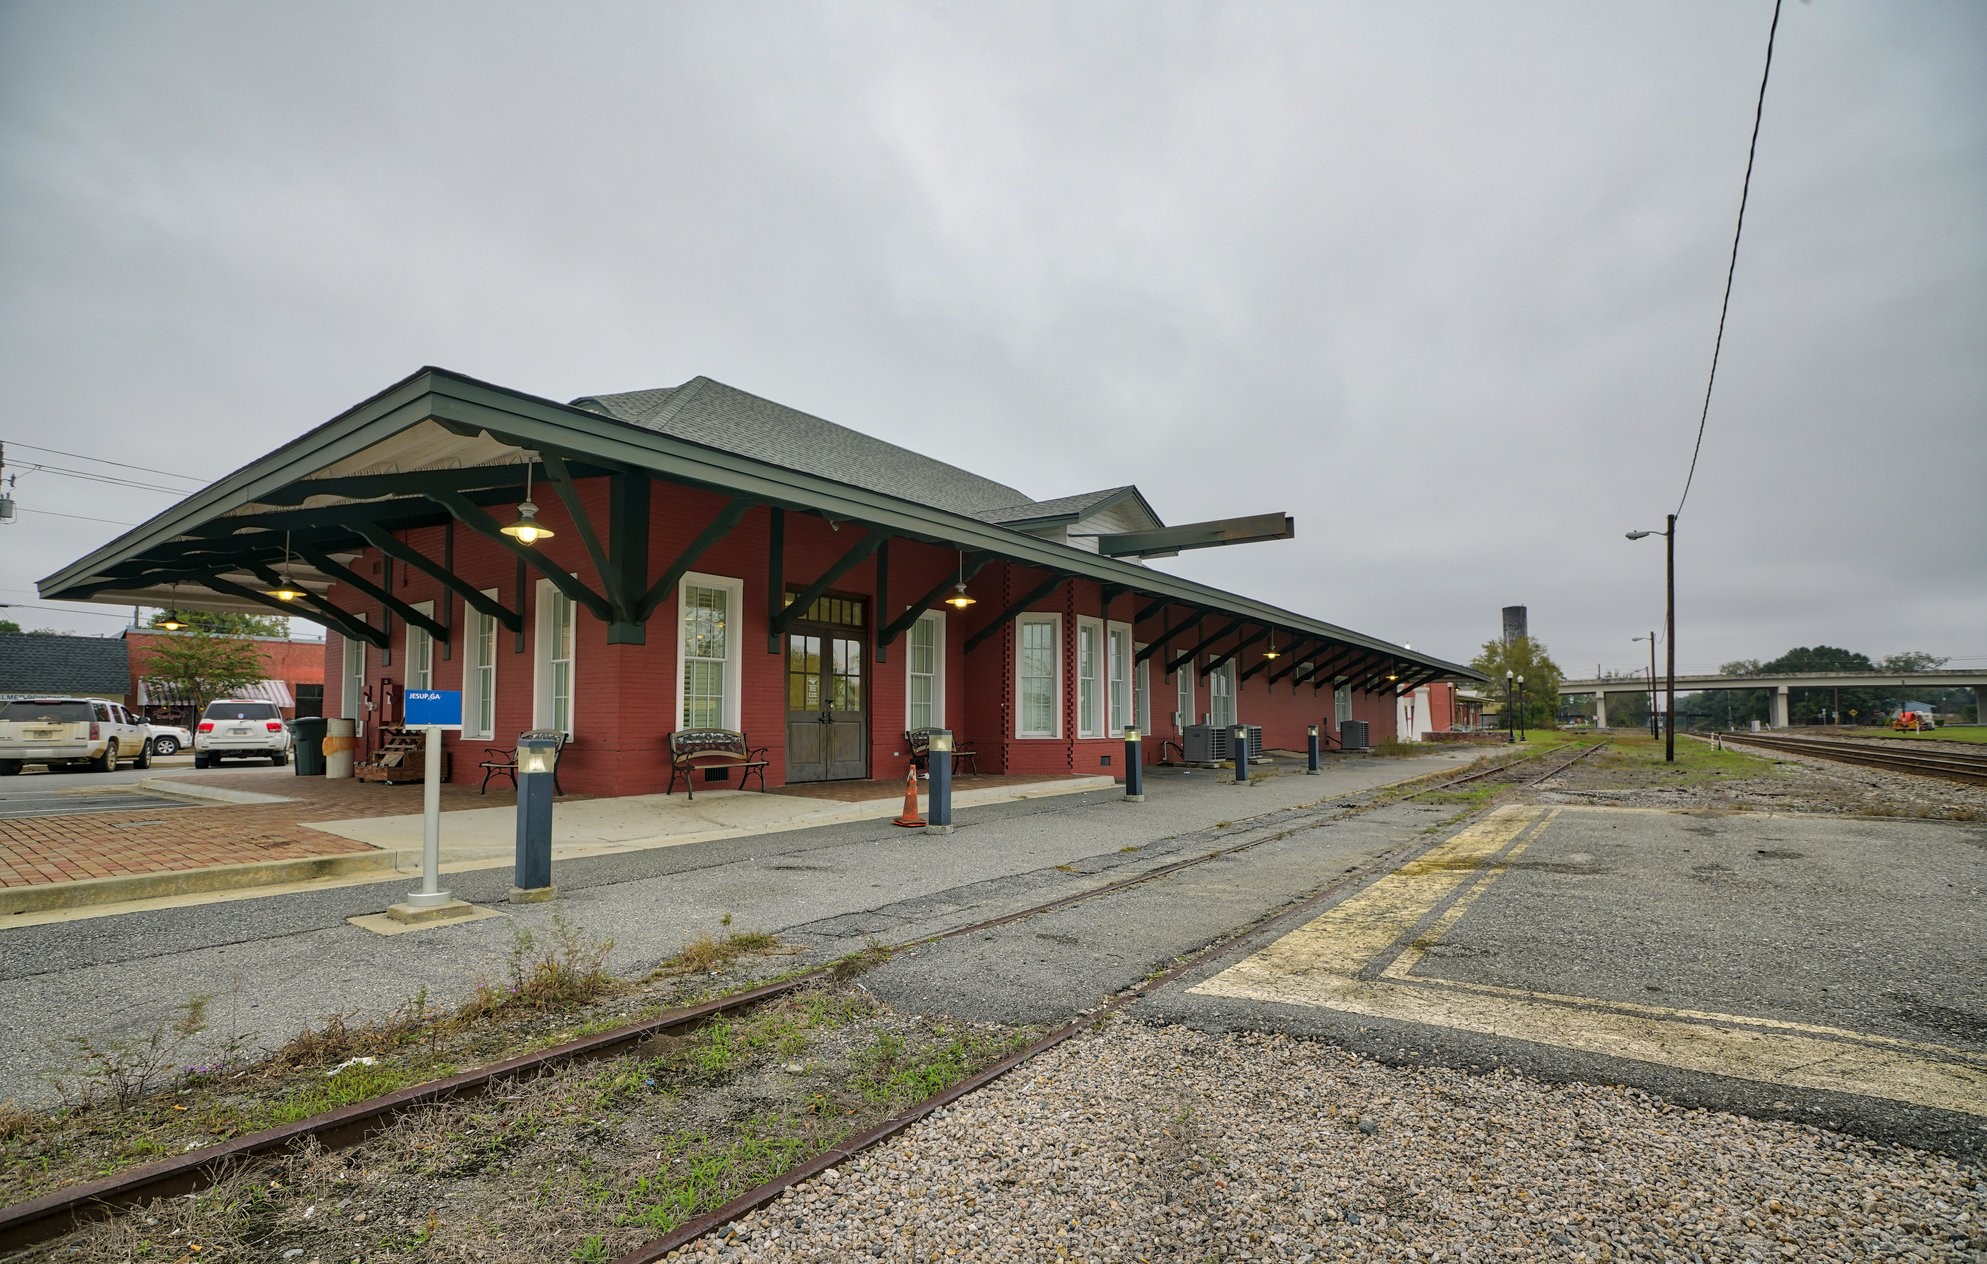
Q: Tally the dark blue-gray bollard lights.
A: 5